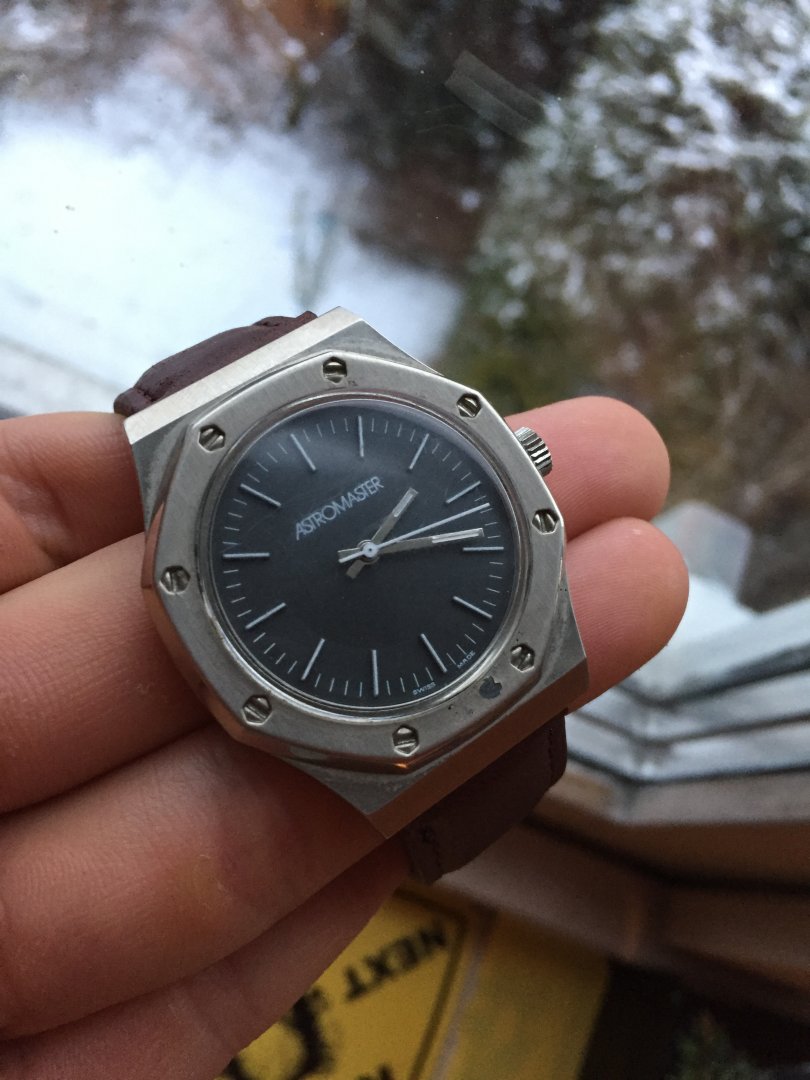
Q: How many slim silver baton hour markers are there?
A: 12